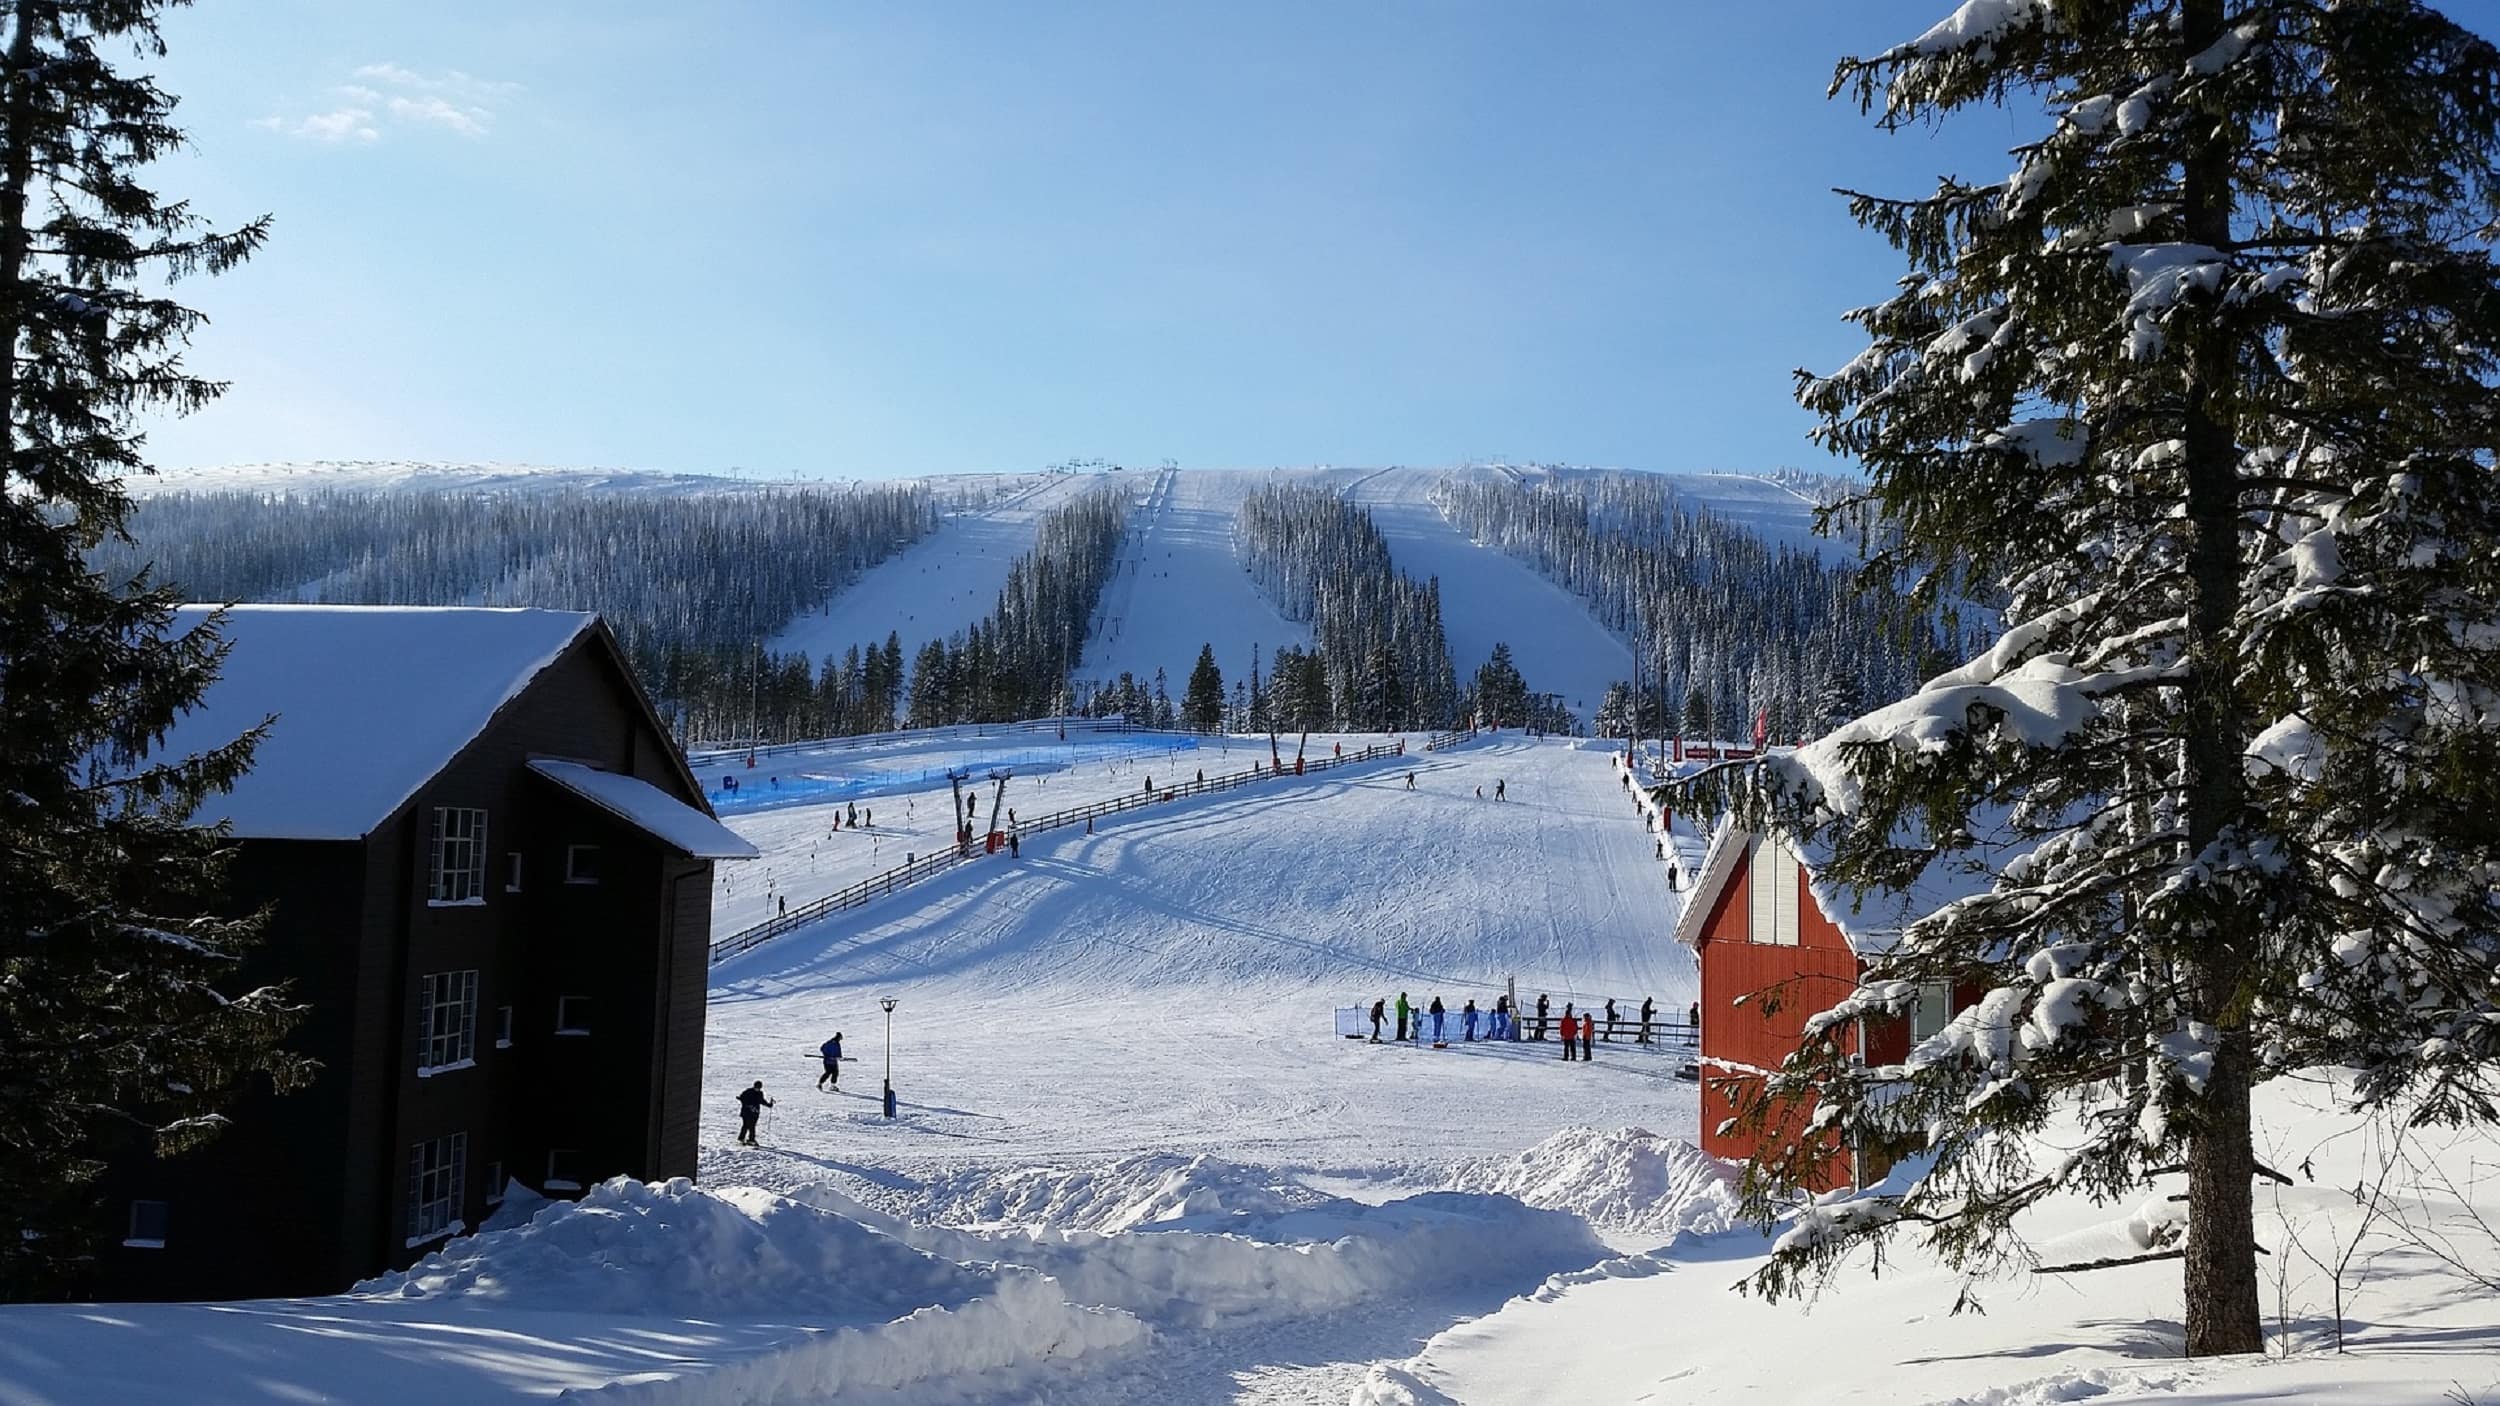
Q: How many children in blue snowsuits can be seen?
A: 2